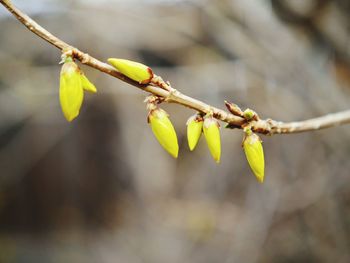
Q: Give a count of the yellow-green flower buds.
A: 7